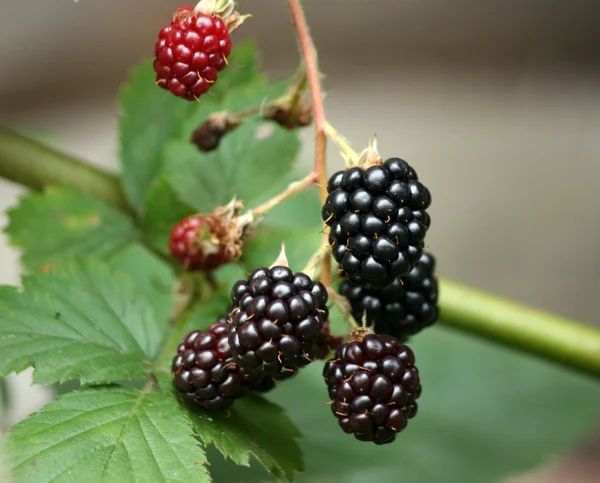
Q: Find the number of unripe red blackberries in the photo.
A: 2